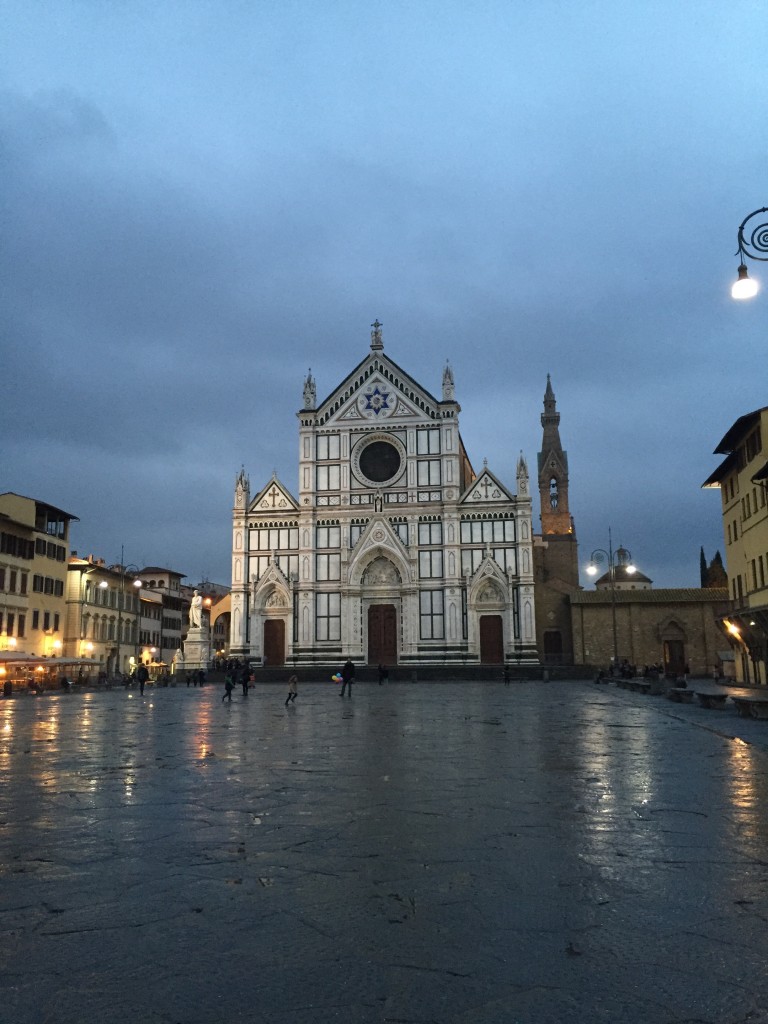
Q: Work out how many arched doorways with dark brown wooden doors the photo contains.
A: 3